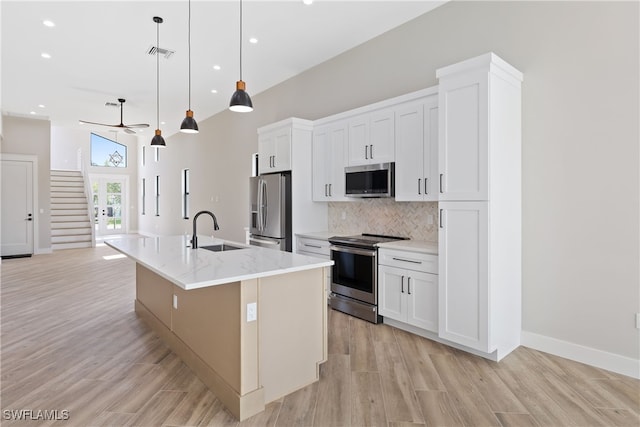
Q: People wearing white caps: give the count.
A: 0